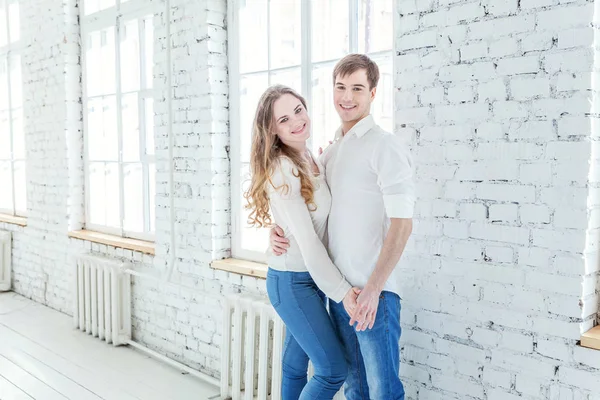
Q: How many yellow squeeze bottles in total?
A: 0